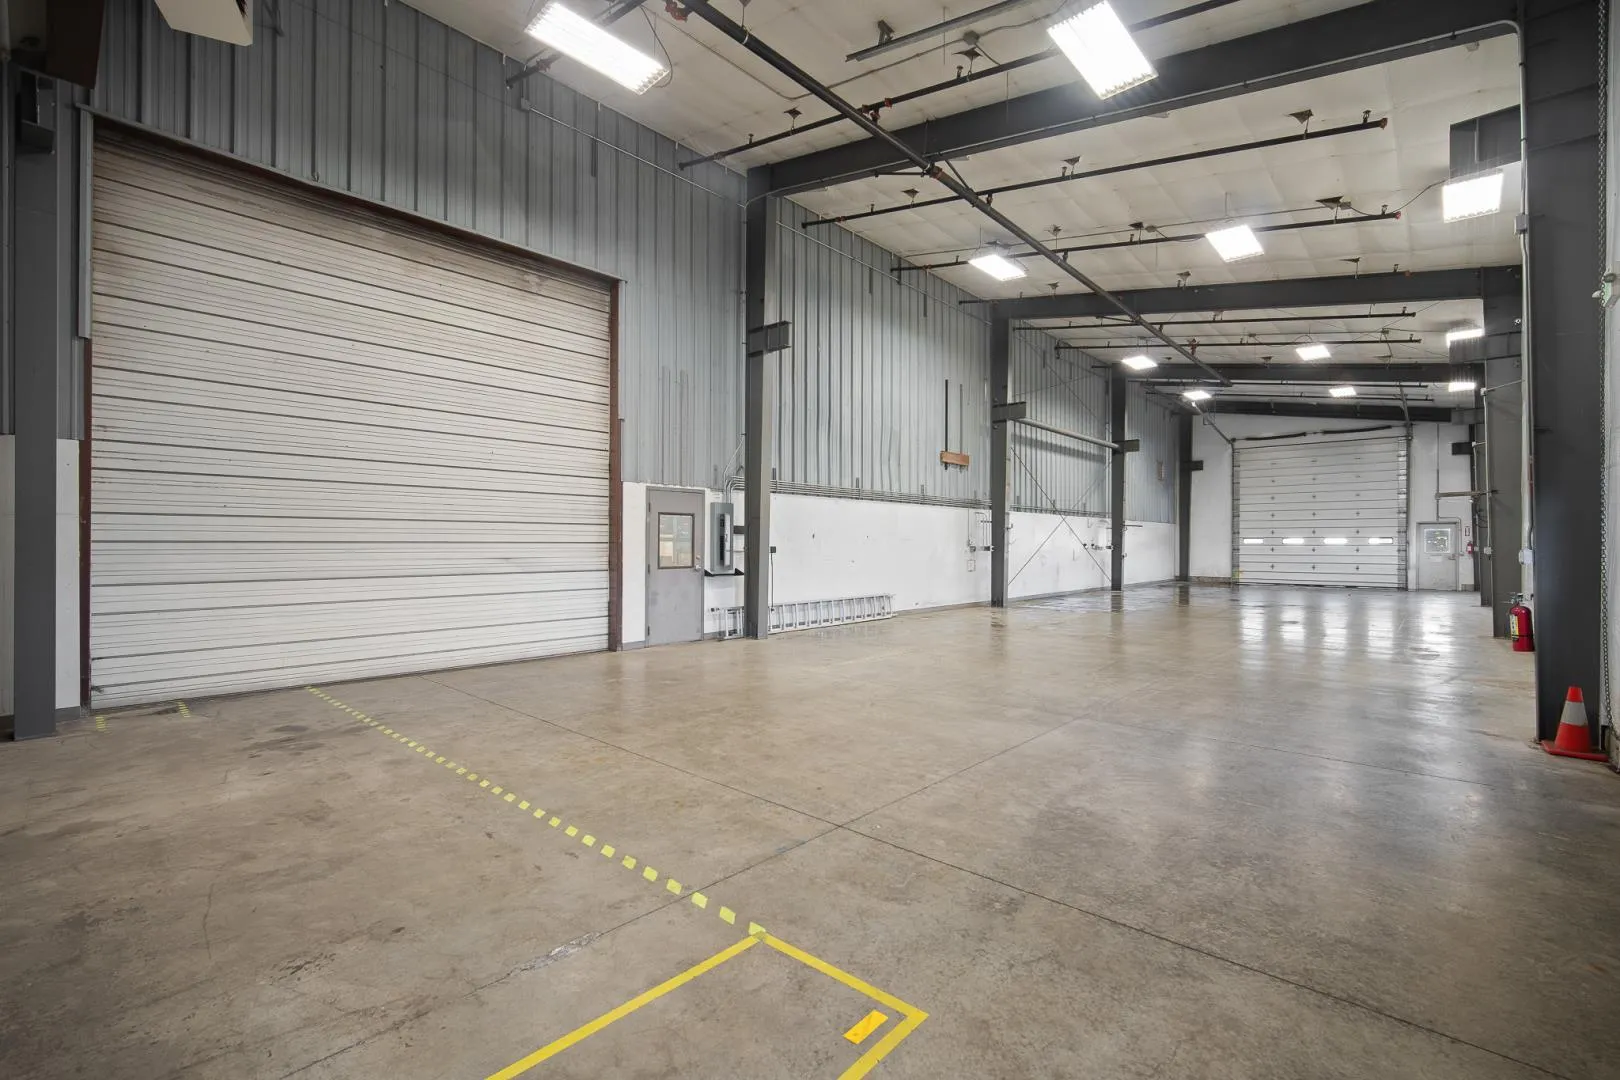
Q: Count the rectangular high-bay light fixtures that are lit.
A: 11